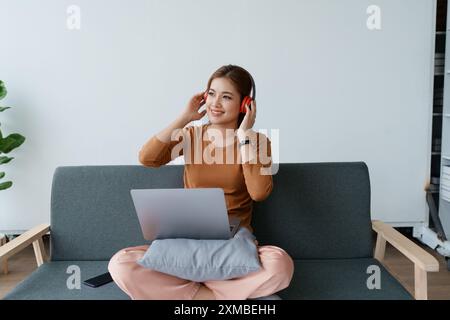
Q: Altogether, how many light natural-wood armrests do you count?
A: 2